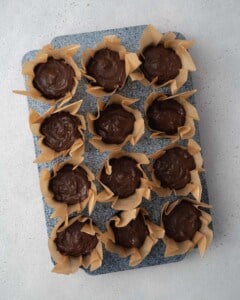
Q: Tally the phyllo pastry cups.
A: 12